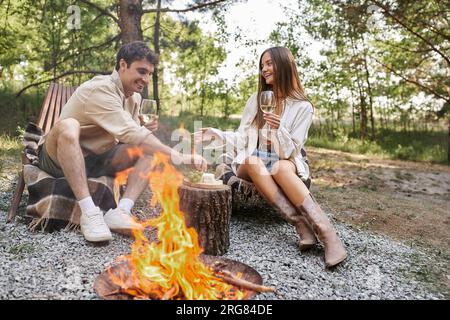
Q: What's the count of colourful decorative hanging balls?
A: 0